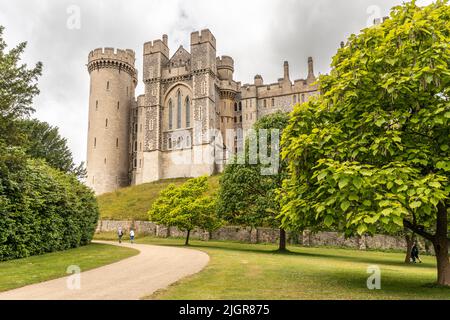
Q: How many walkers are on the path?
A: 2